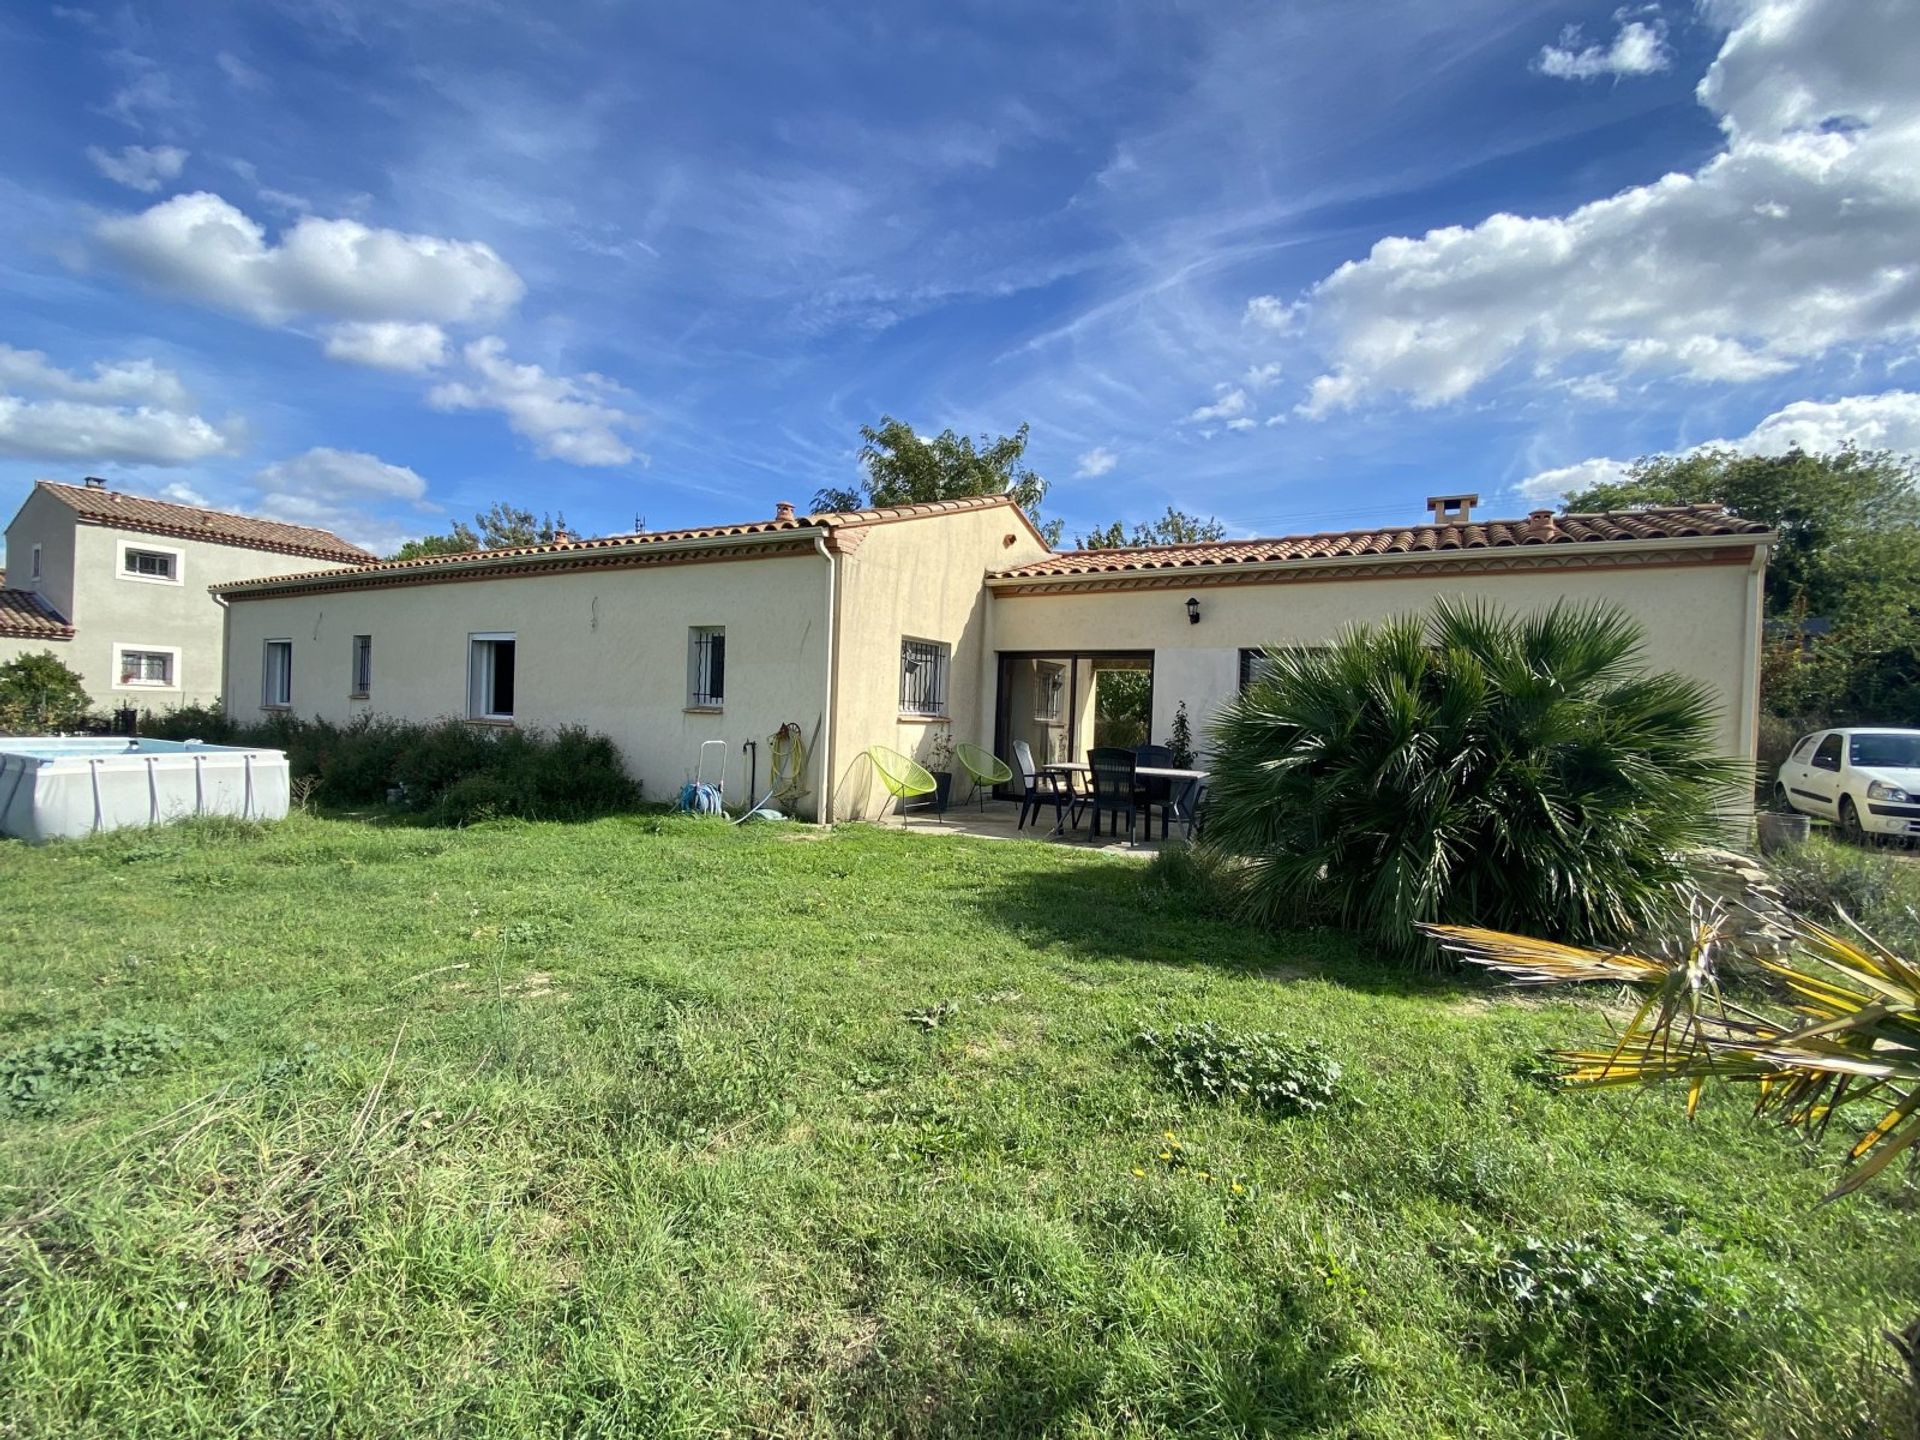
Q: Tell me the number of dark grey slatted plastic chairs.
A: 3